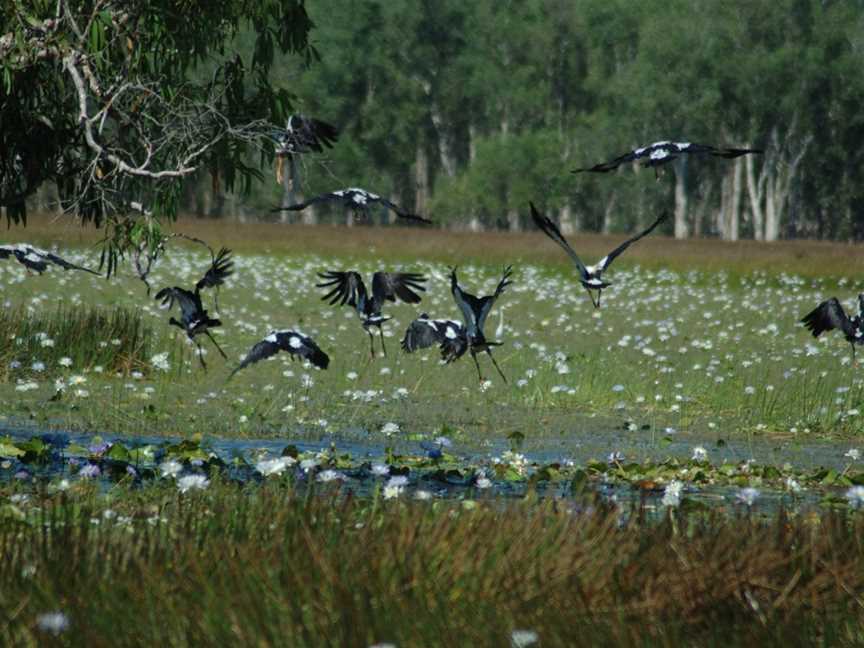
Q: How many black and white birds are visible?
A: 11